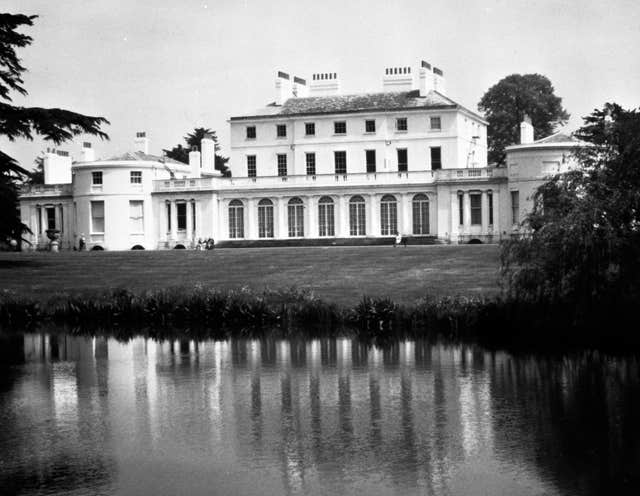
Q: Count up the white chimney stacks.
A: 12